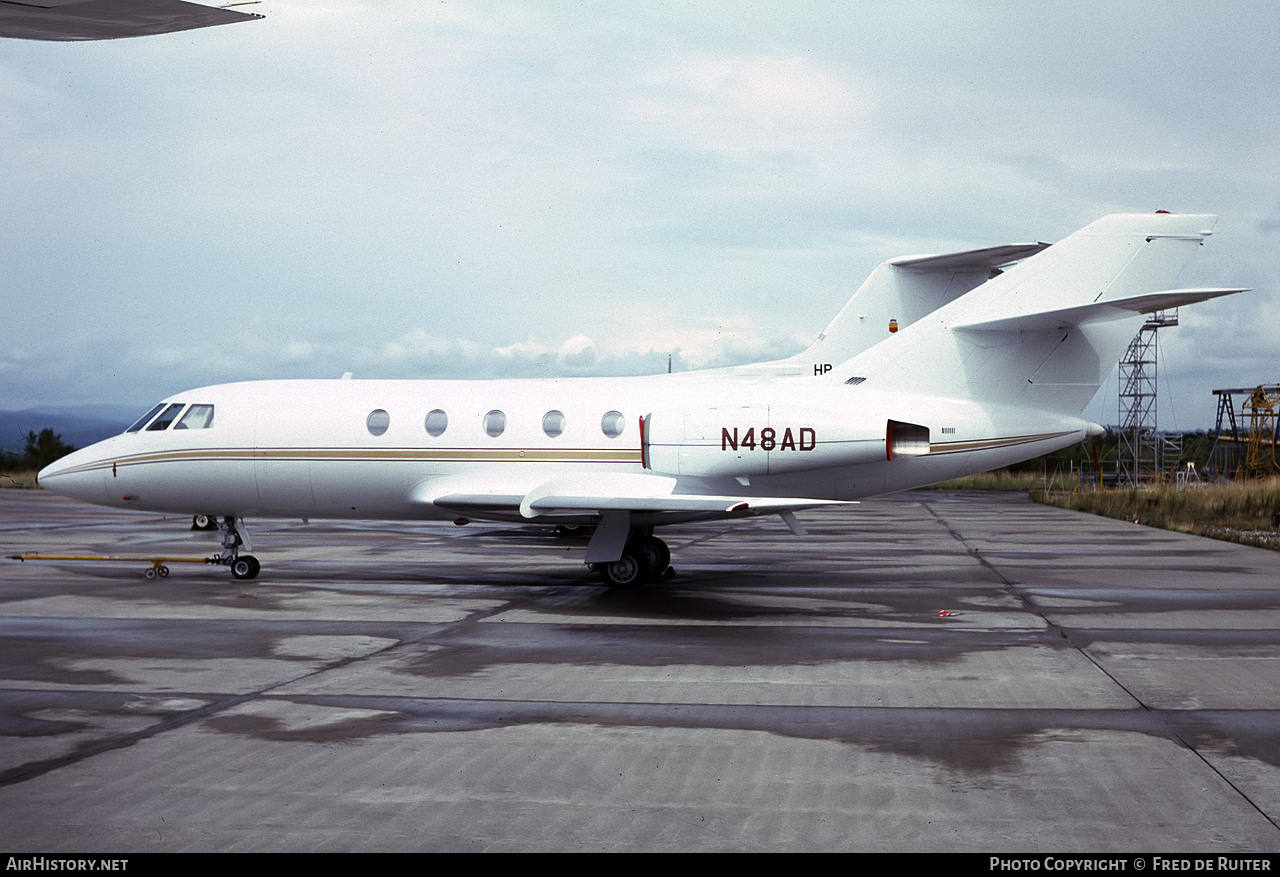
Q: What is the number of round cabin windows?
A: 5